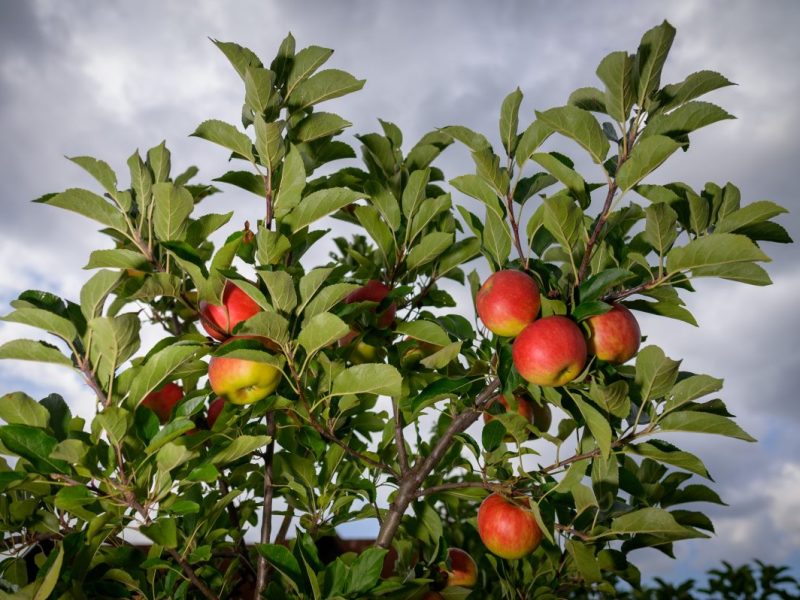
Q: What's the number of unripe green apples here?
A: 0